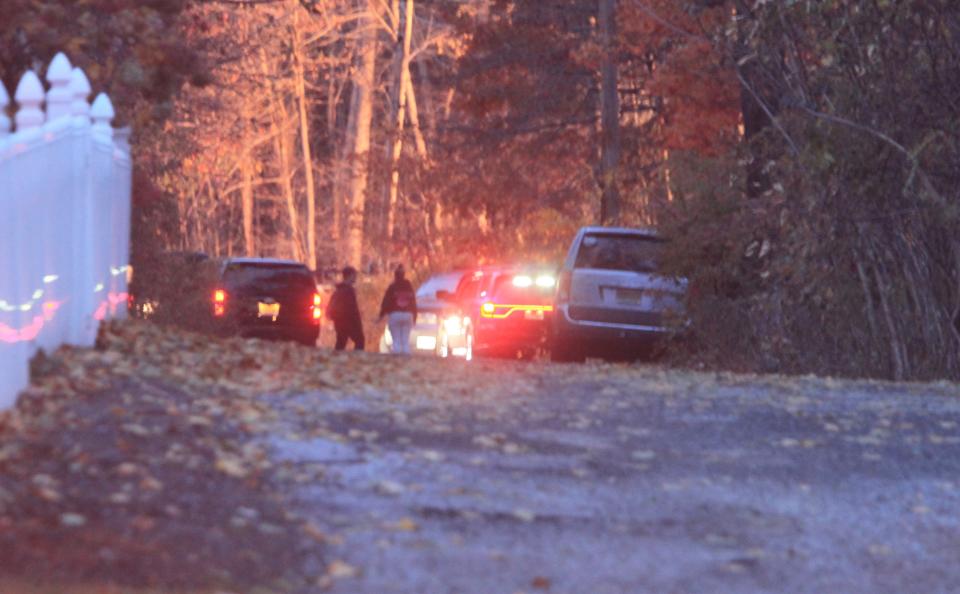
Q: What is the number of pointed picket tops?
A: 5